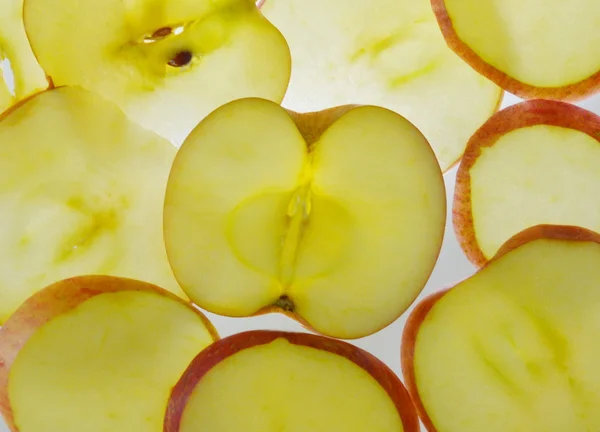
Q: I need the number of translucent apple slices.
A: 10